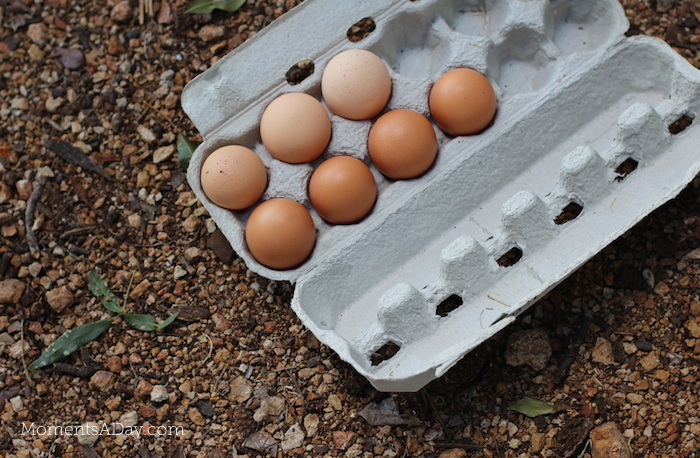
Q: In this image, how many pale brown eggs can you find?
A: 3